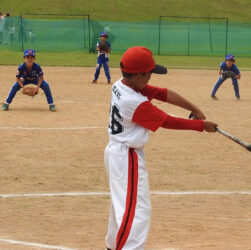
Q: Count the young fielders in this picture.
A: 3